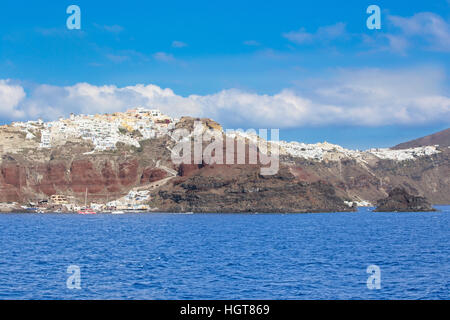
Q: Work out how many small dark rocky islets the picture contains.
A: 1